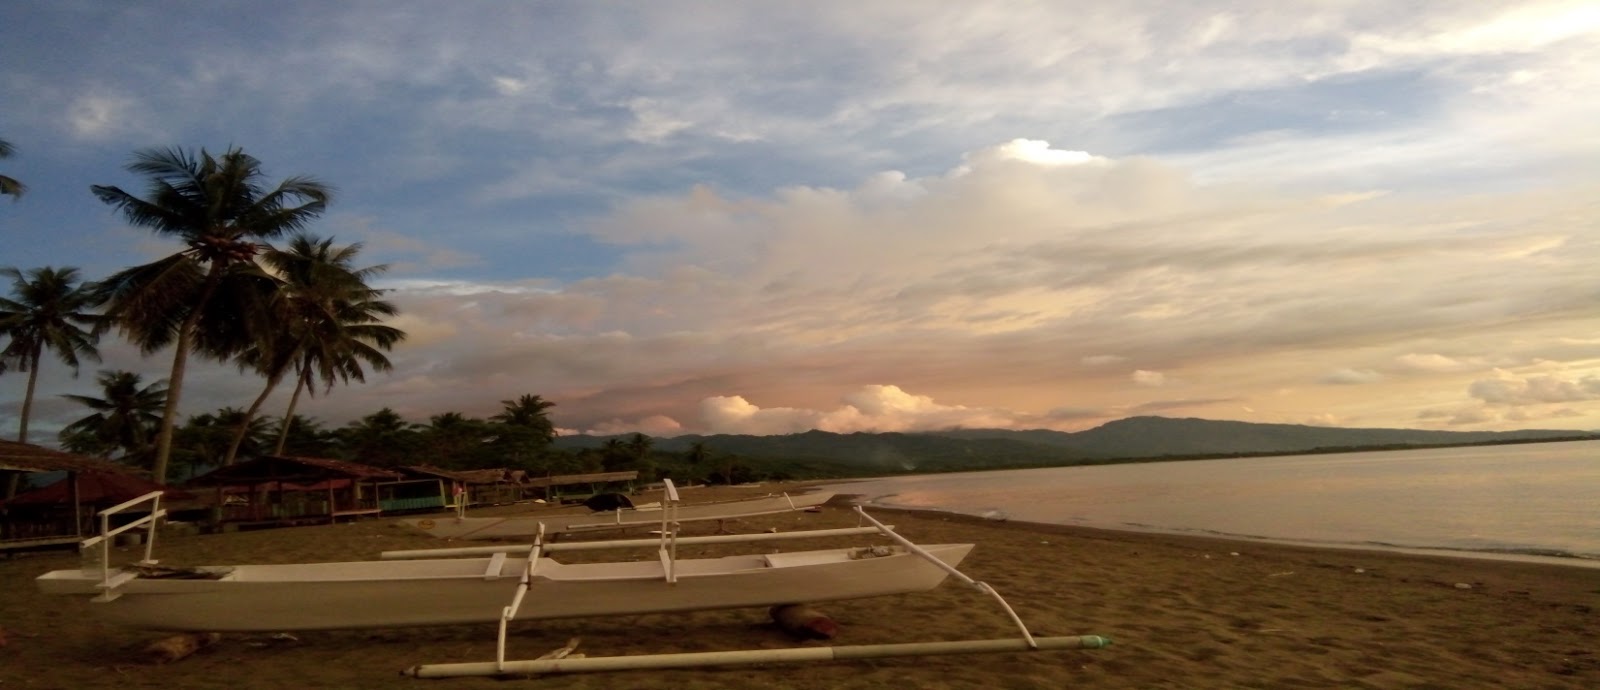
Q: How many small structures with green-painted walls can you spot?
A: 1